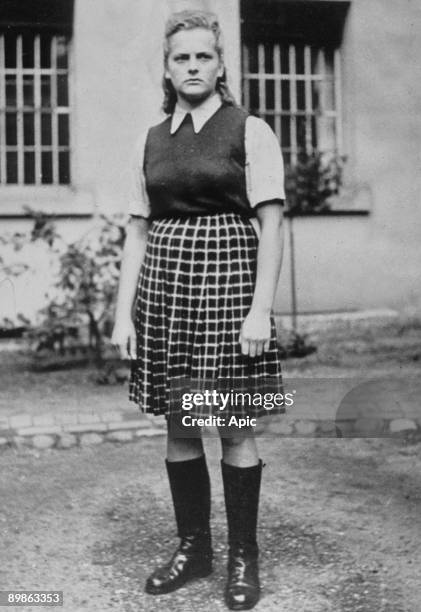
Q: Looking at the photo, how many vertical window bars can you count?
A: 11